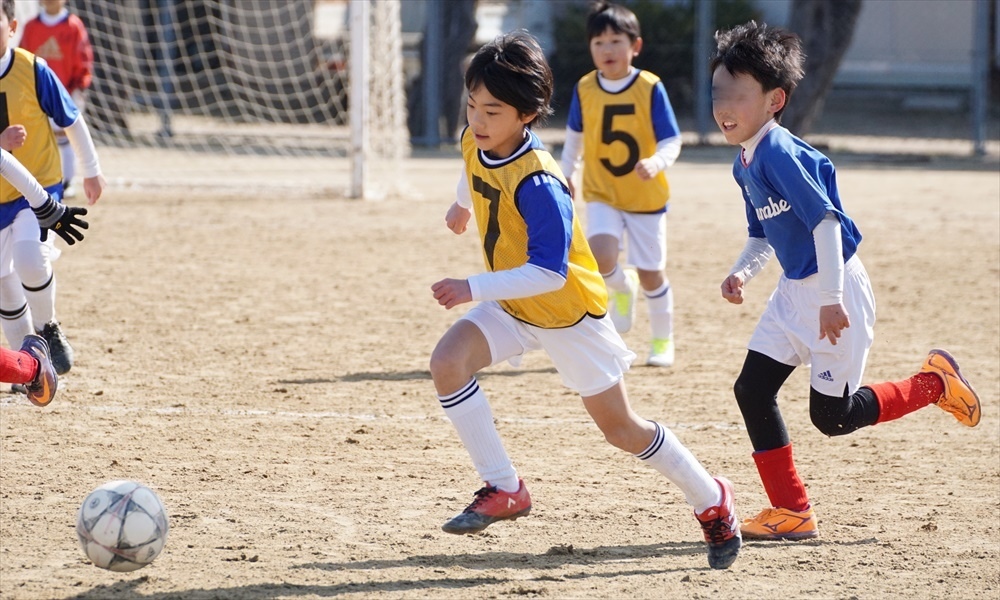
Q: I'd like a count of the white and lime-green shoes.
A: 2